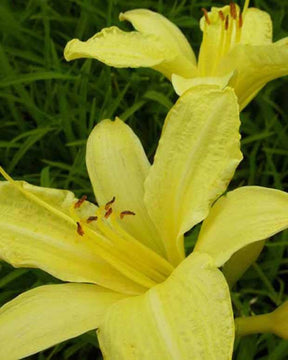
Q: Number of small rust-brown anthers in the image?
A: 11